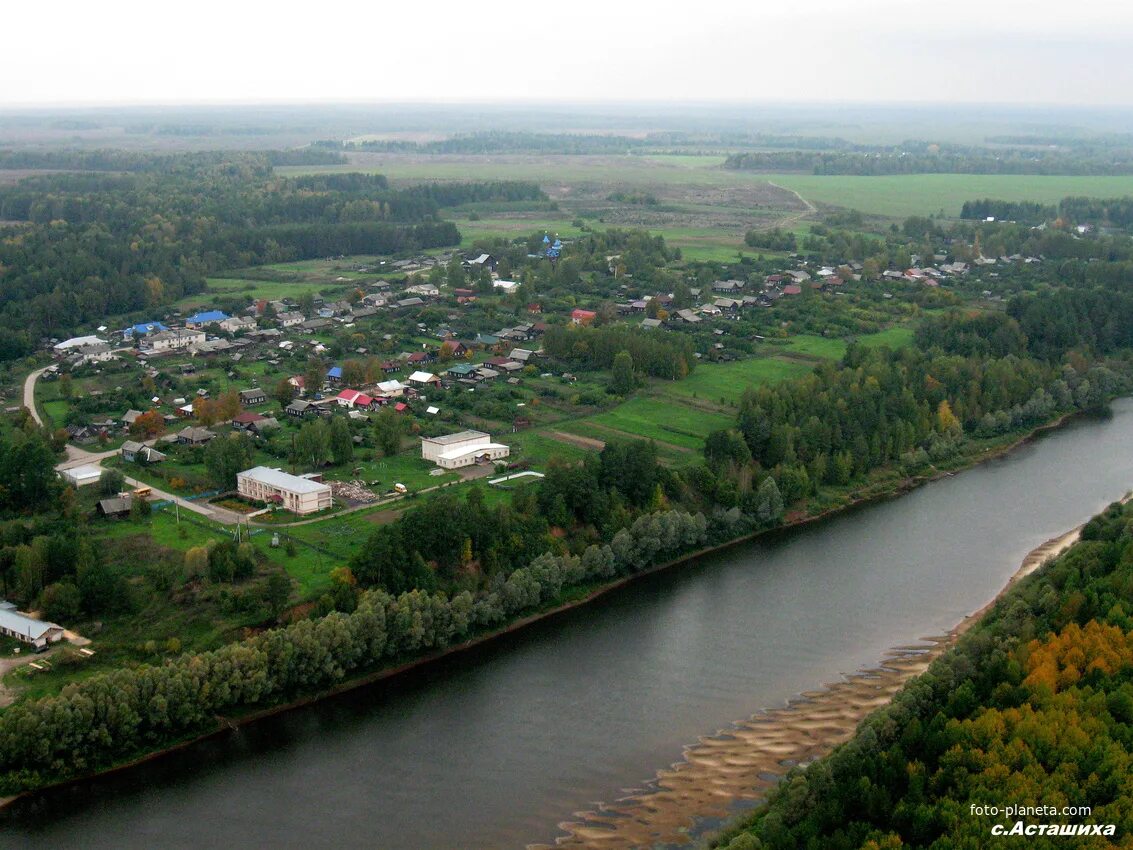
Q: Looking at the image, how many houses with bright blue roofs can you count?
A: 3